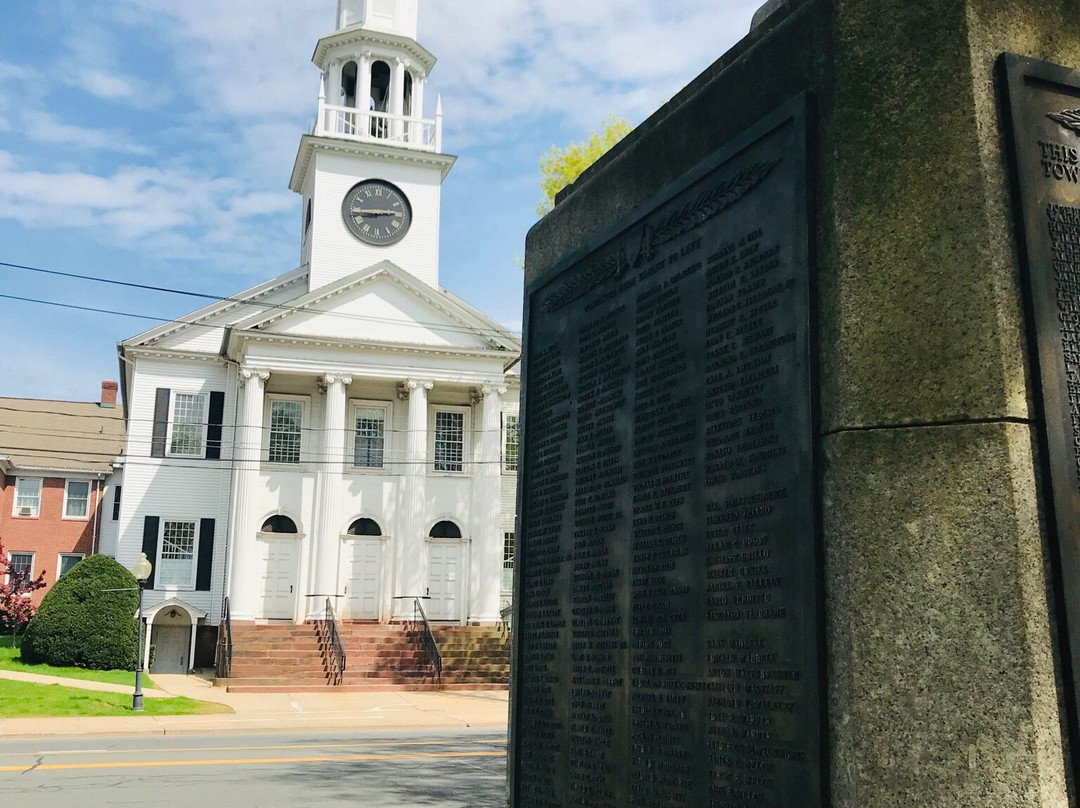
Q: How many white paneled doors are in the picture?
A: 3